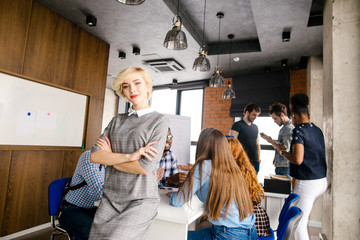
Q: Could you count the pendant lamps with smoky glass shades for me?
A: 5